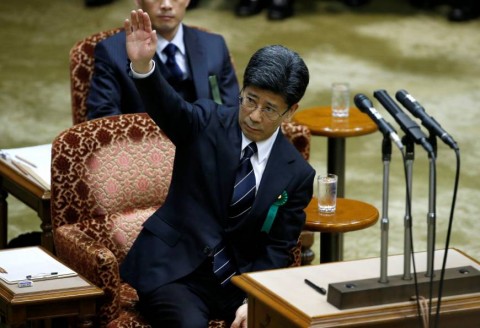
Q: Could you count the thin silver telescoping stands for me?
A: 3